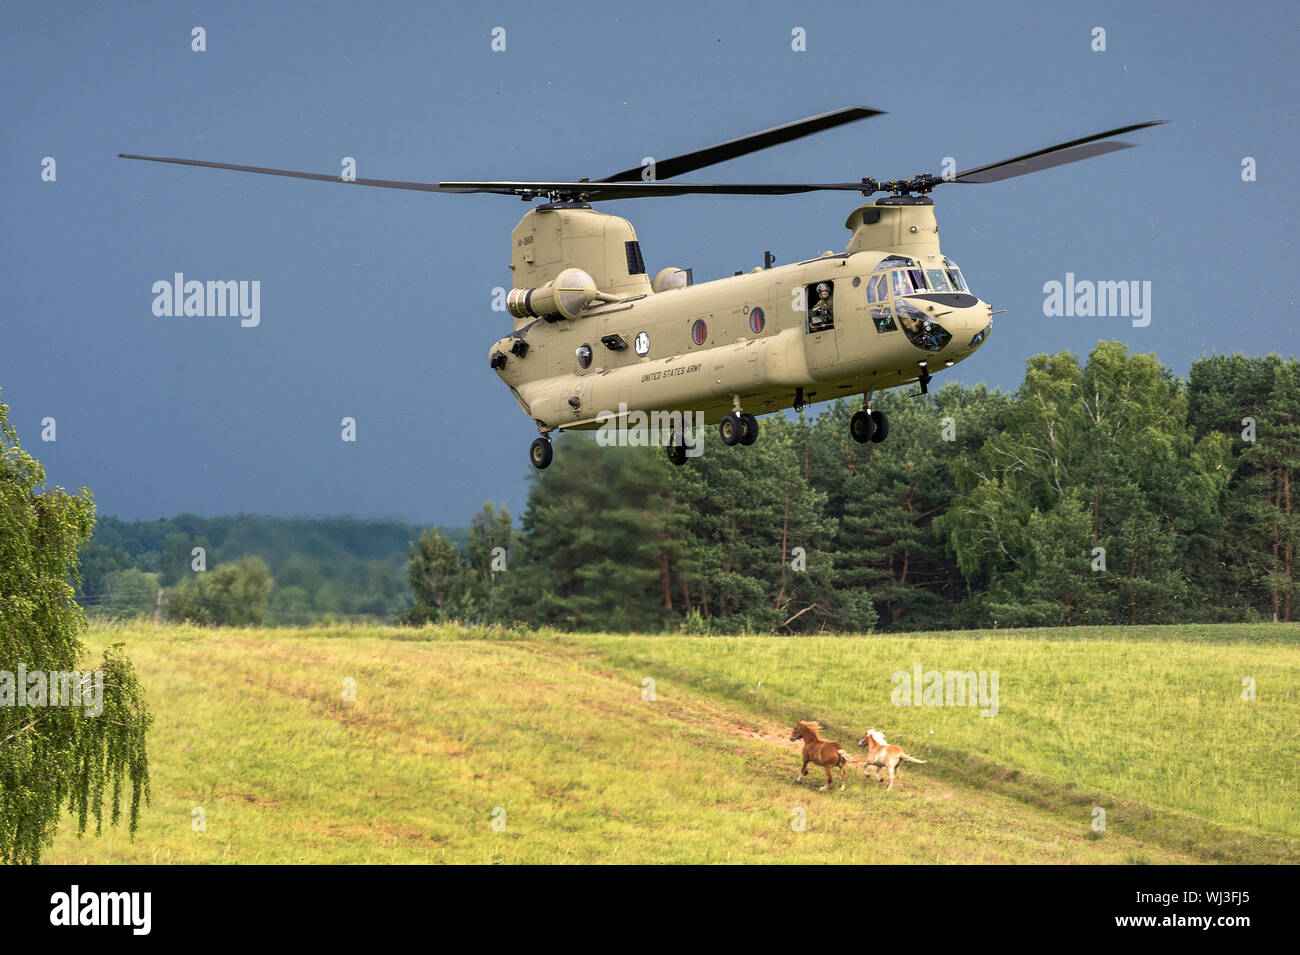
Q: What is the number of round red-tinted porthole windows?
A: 2